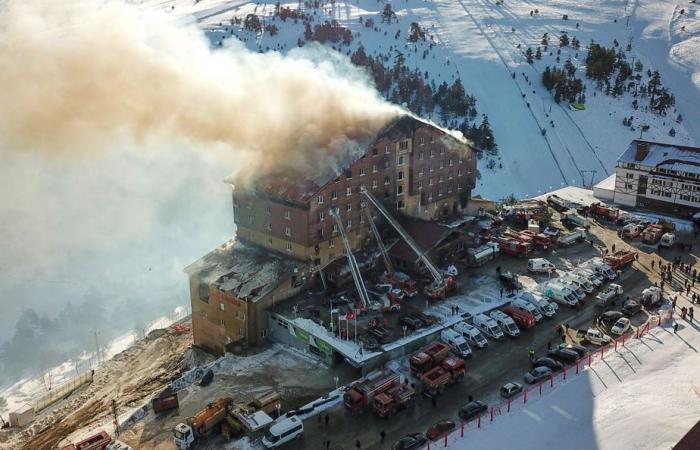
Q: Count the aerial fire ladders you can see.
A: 3